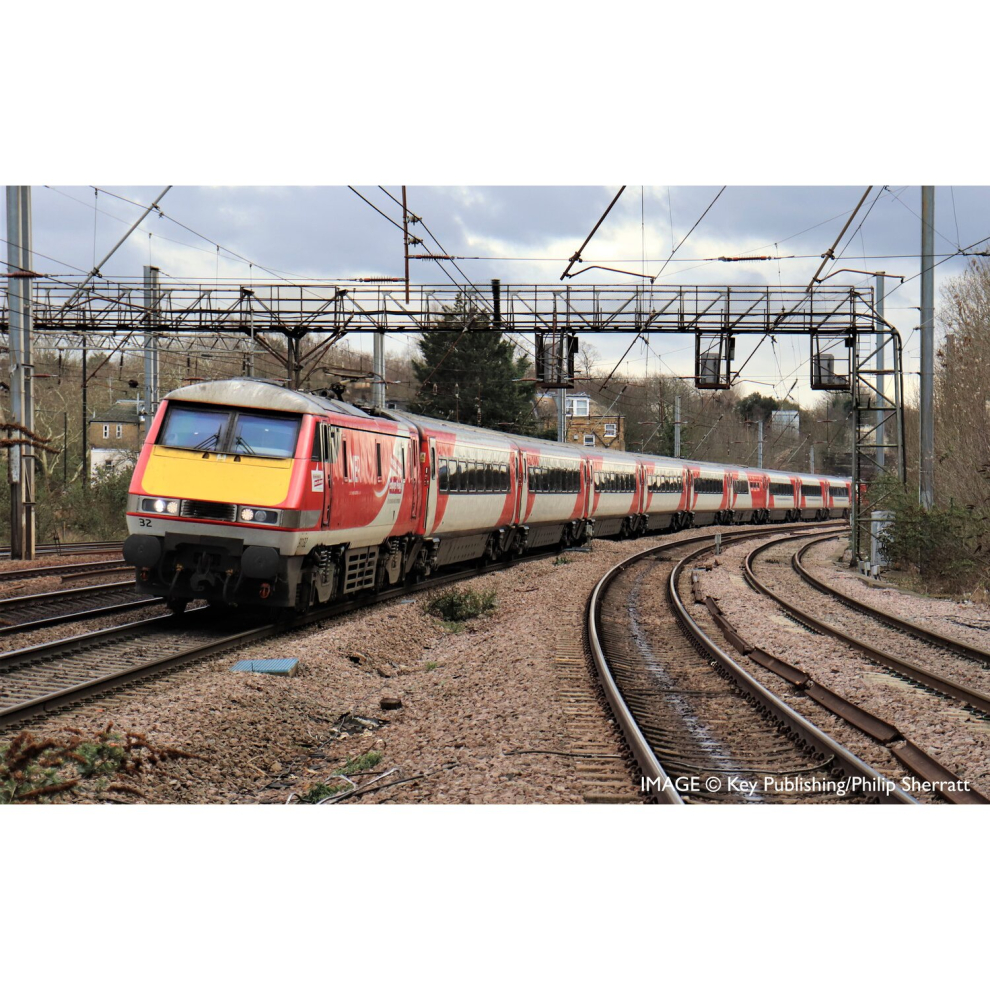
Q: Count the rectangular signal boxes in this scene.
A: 3